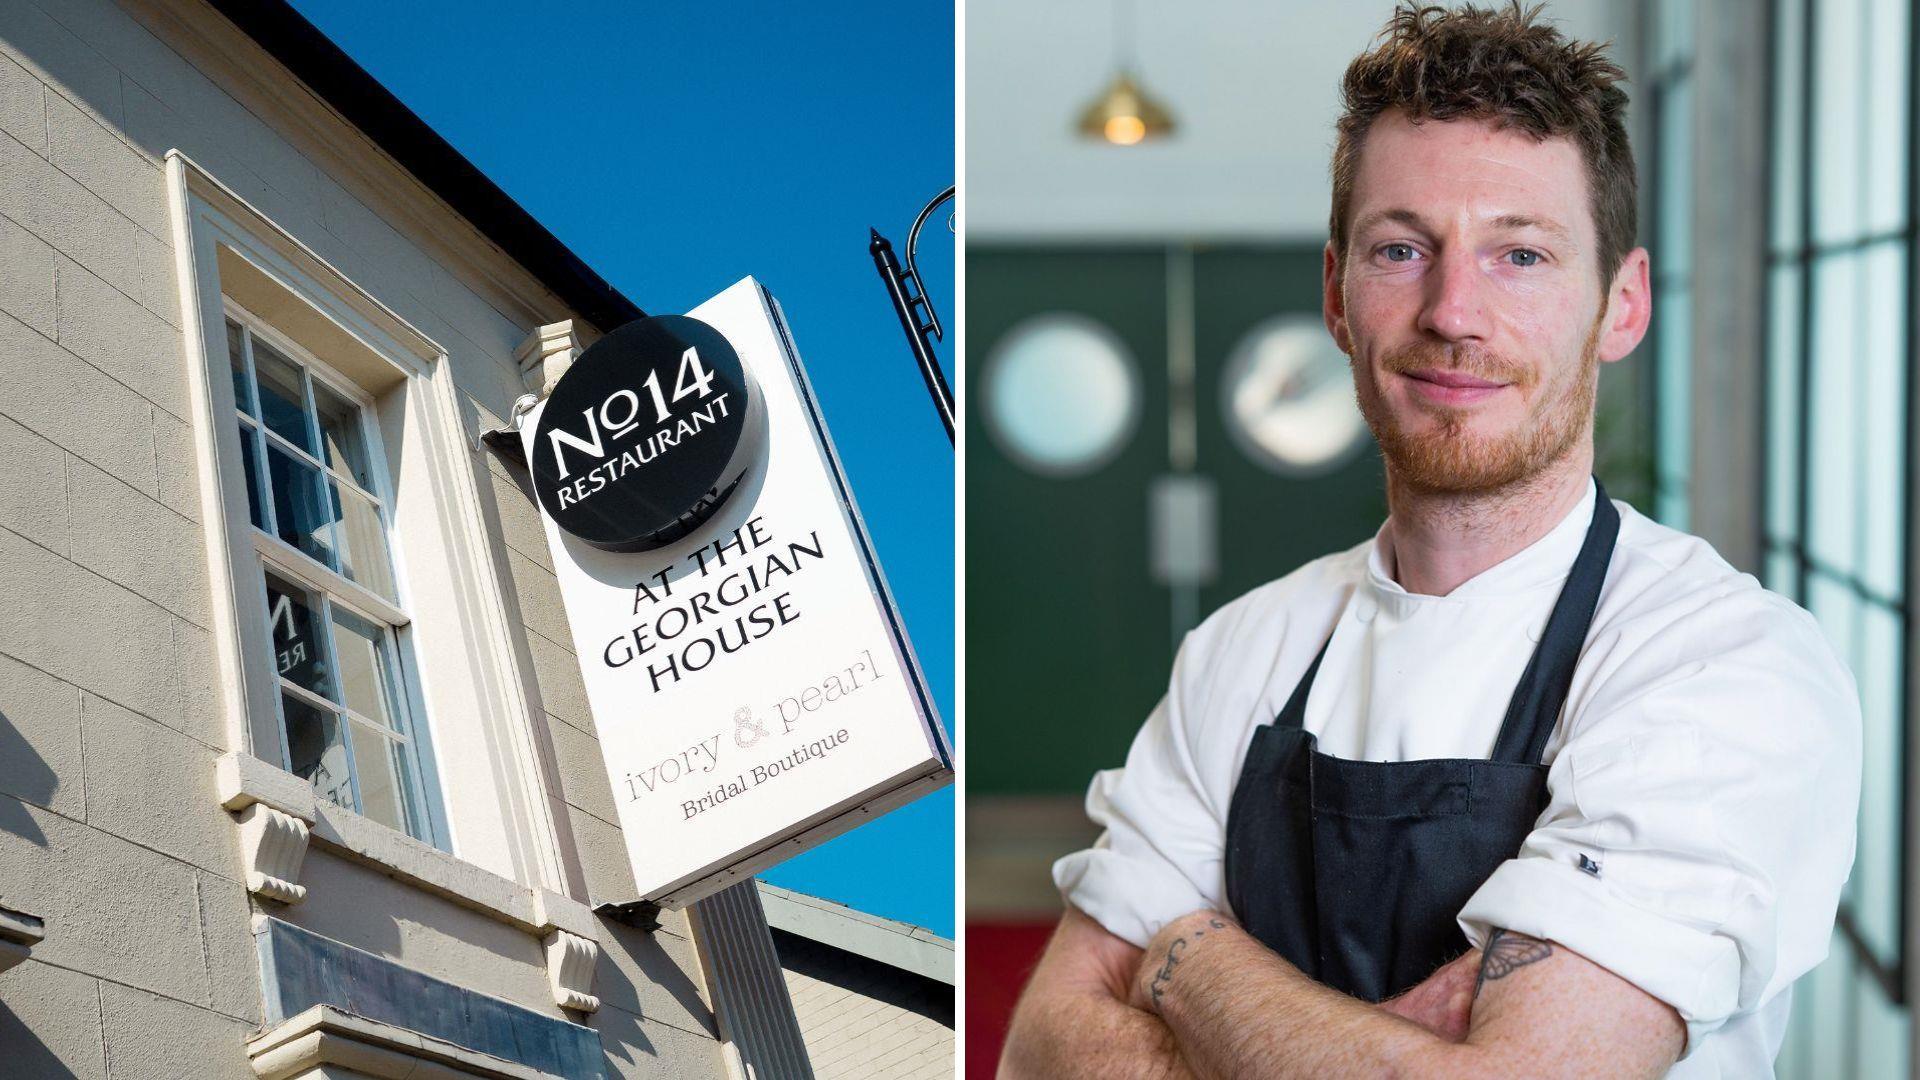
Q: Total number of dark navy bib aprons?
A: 1